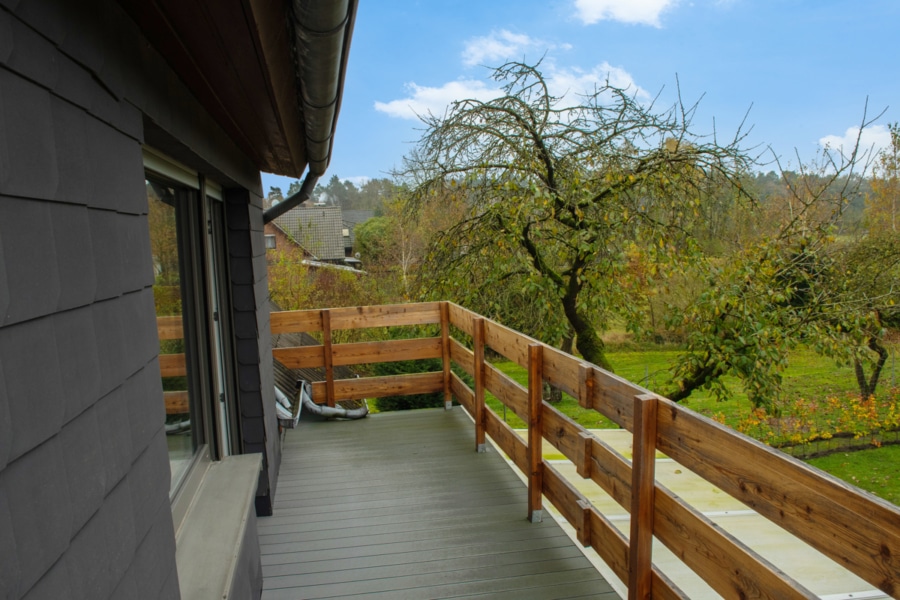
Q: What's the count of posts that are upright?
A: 5